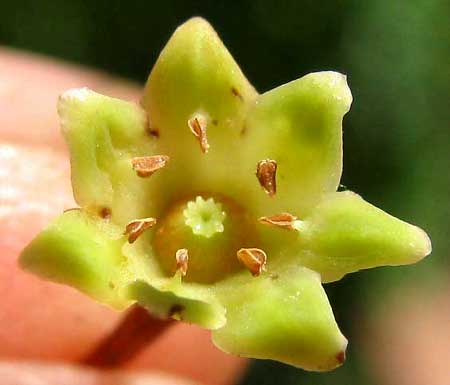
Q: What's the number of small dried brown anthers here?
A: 7